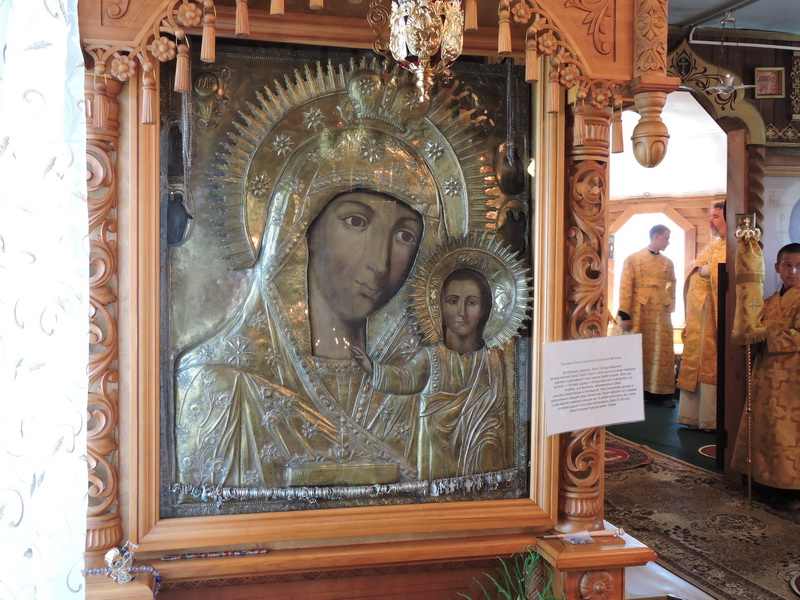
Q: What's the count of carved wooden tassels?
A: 13